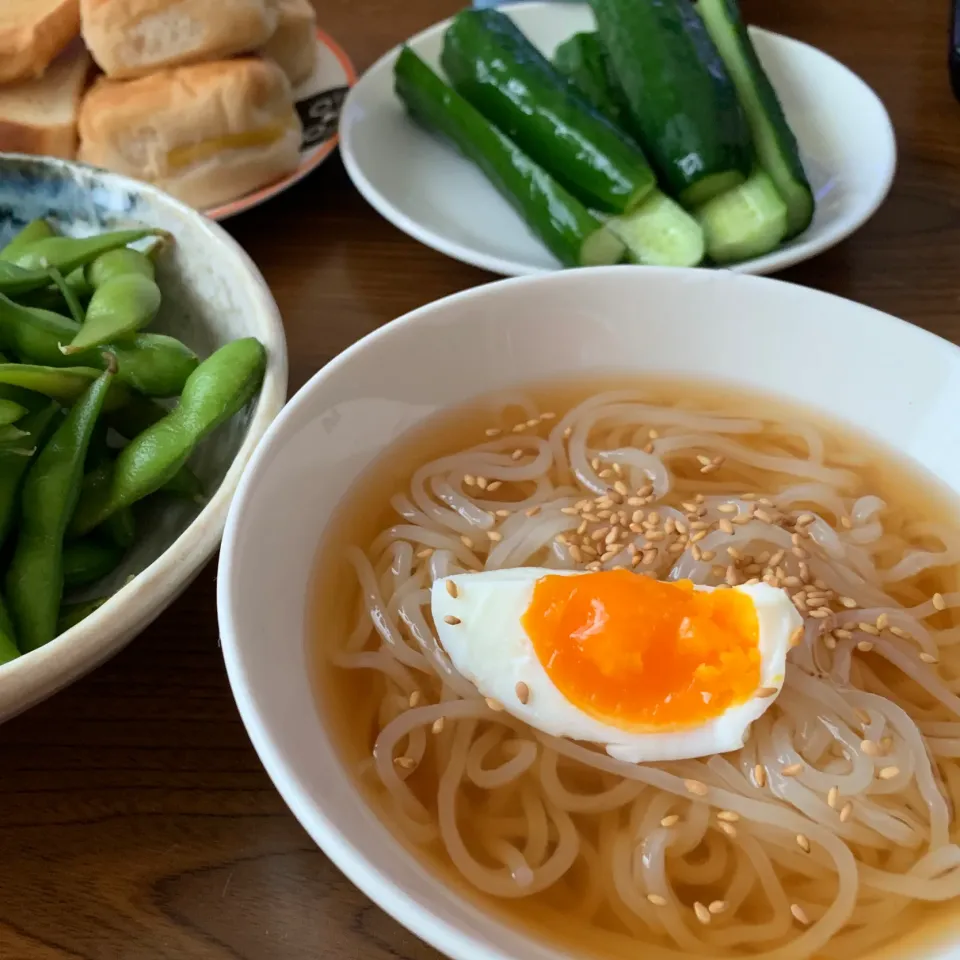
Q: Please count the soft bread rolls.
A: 3